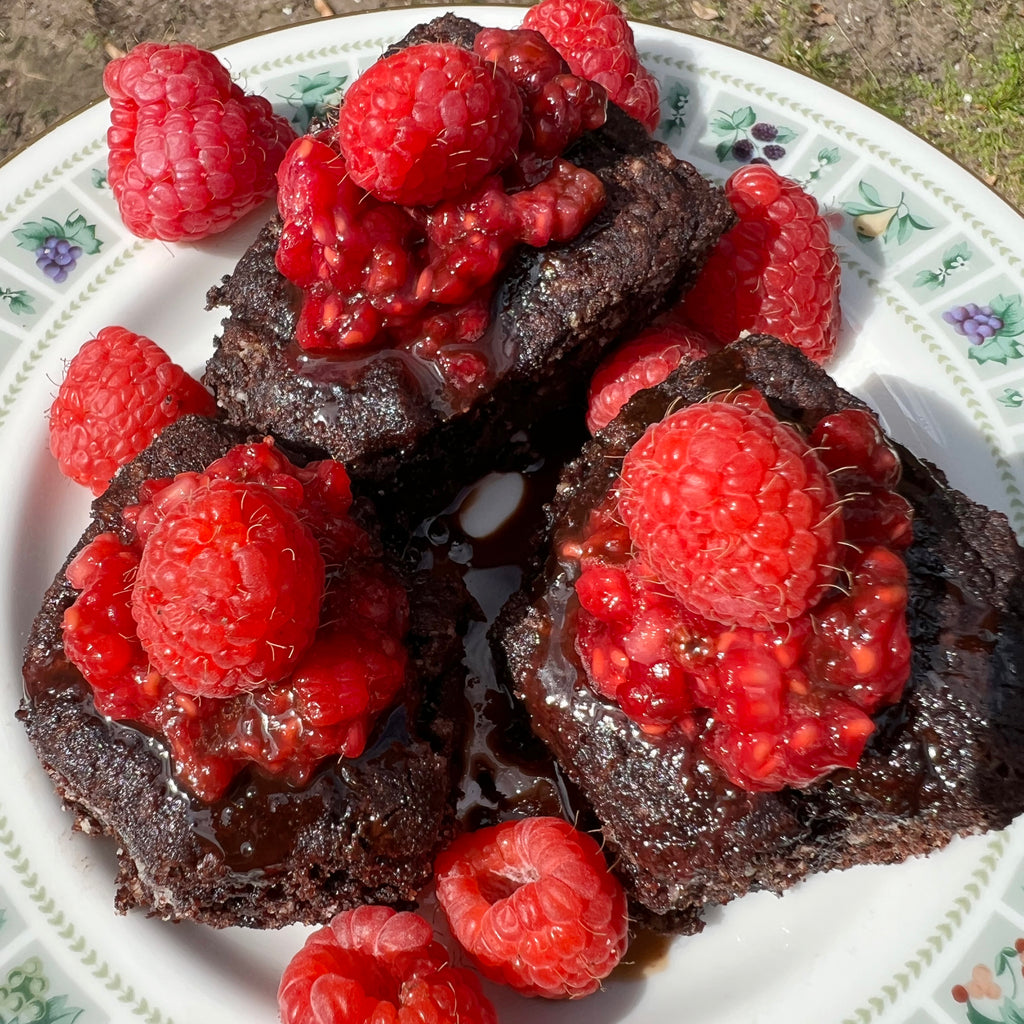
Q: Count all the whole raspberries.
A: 10